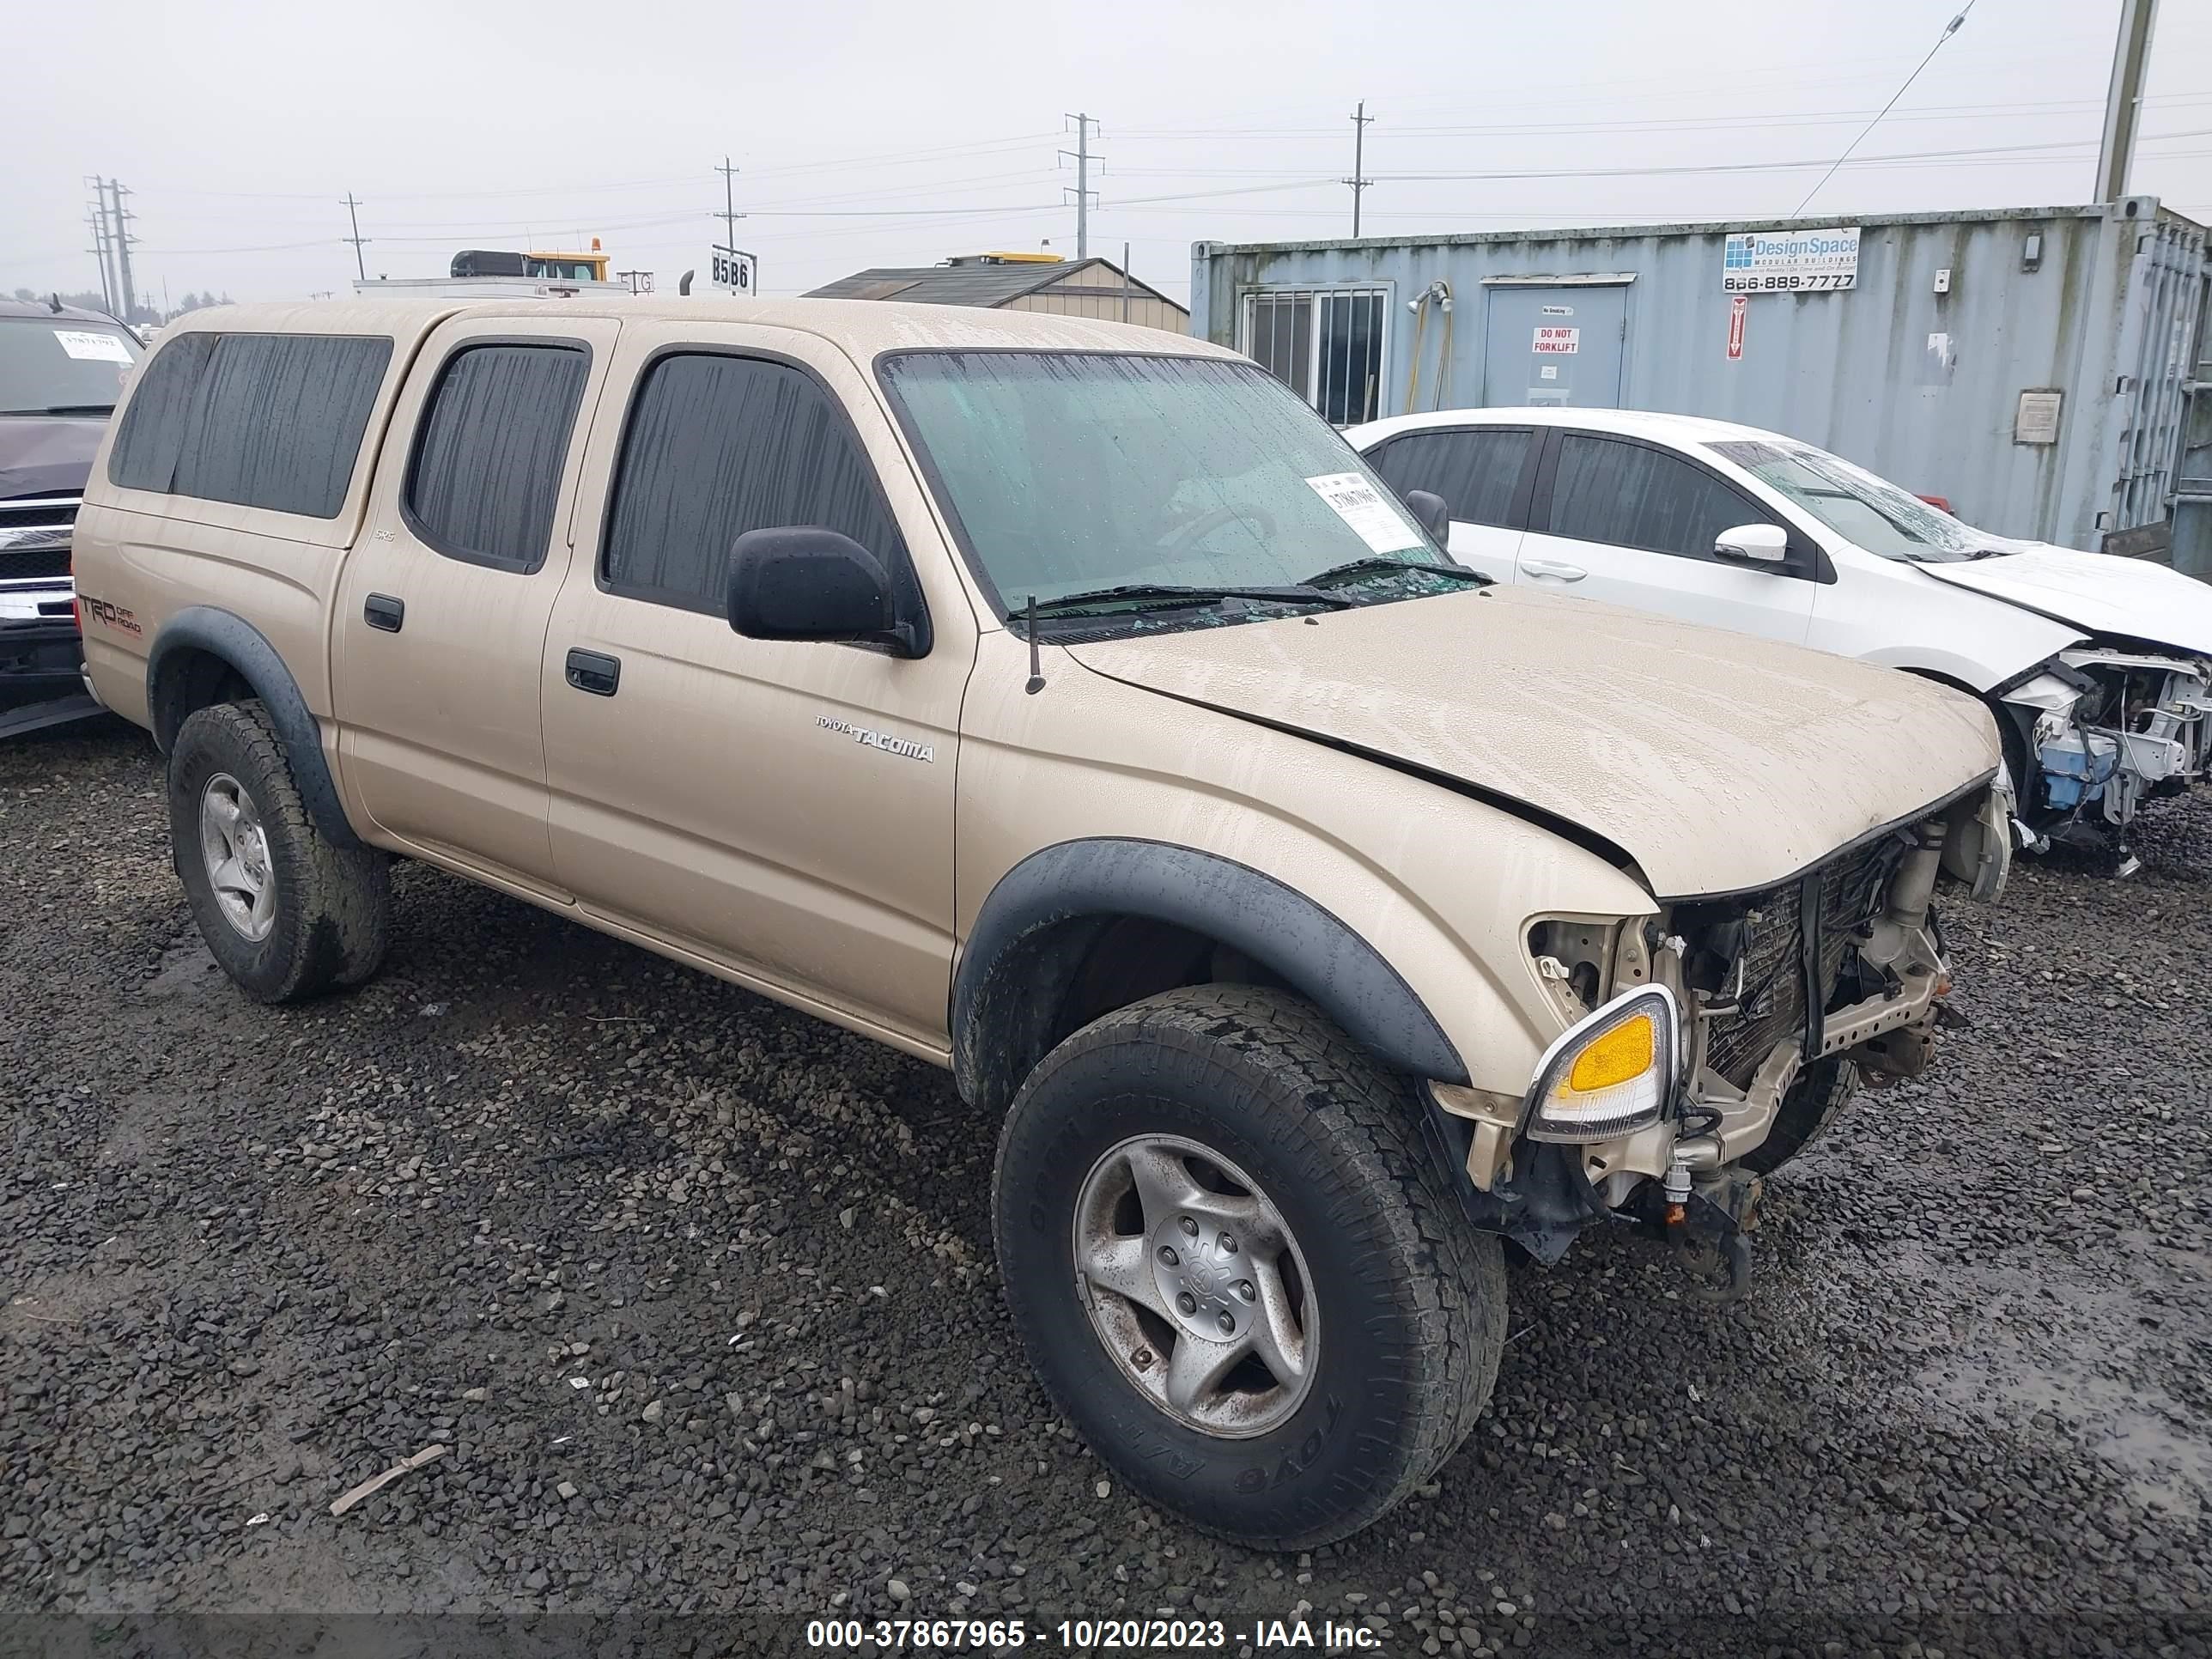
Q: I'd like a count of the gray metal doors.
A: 1